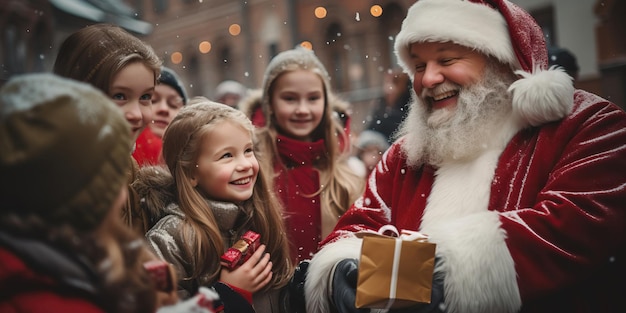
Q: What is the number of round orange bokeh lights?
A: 6